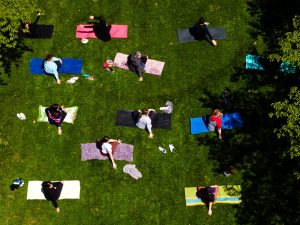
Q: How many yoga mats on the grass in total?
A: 12